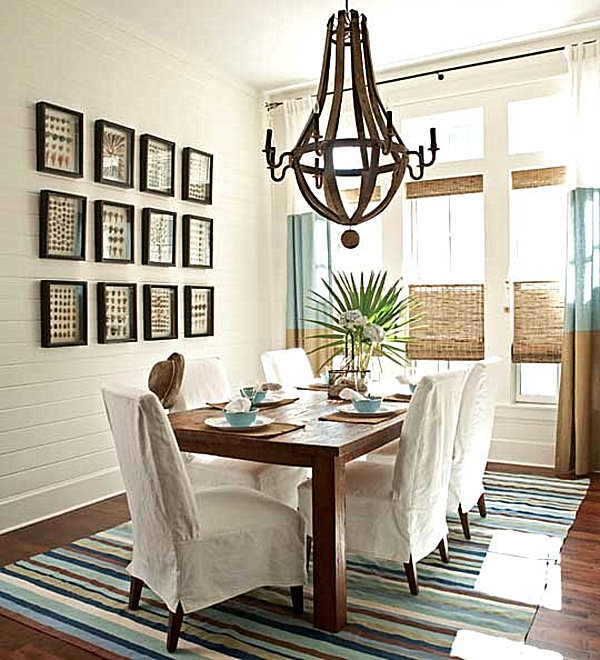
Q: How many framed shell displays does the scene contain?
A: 12